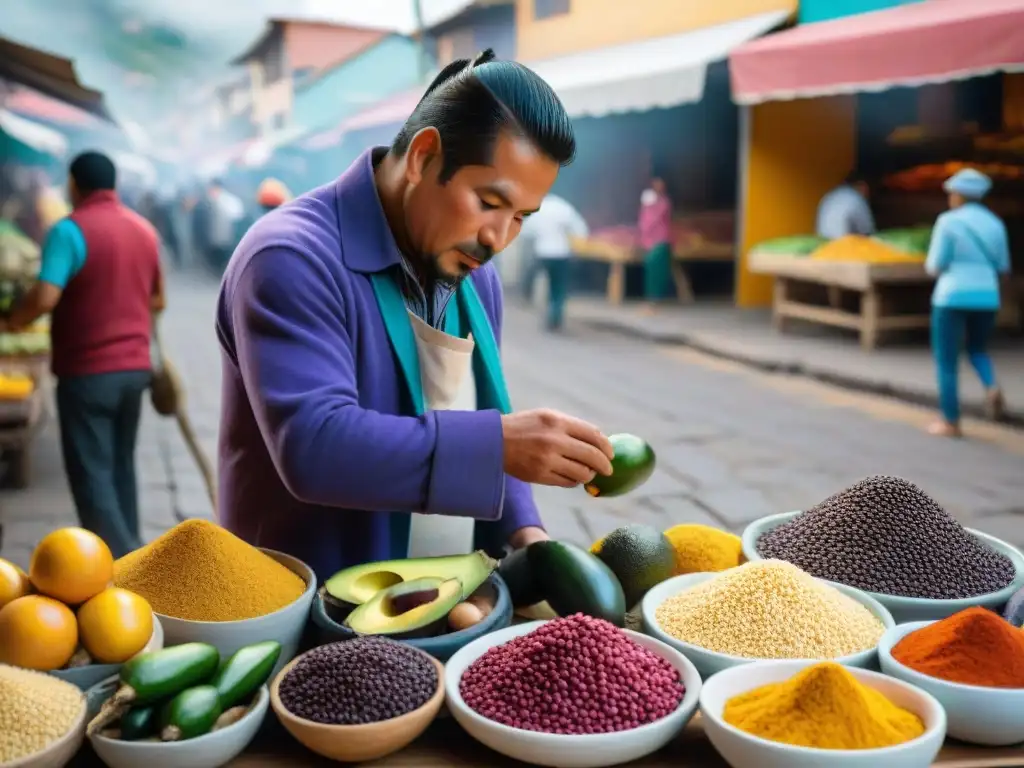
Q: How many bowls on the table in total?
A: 11